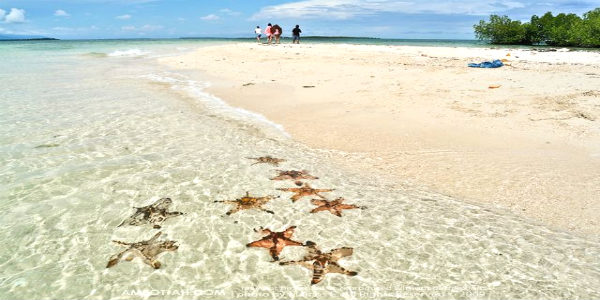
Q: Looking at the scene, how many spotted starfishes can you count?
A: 9